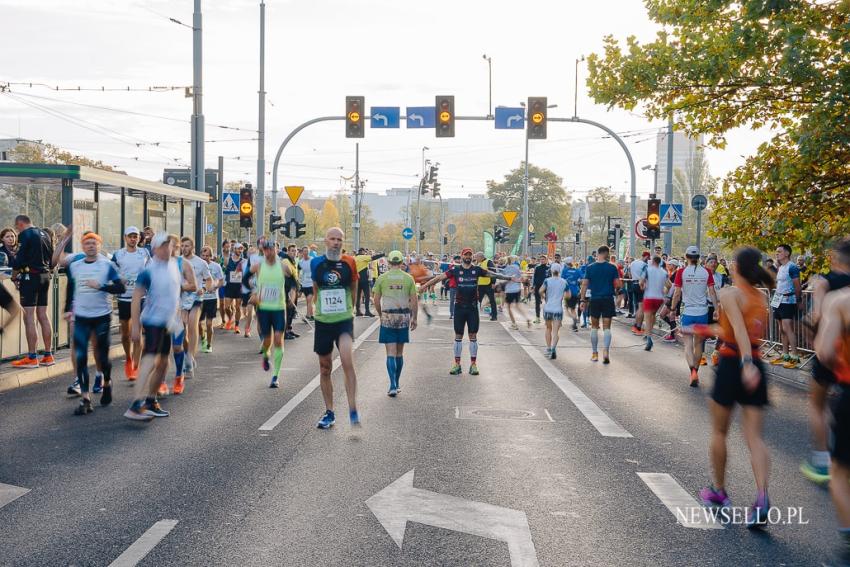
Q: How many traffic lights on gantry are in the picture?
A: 3